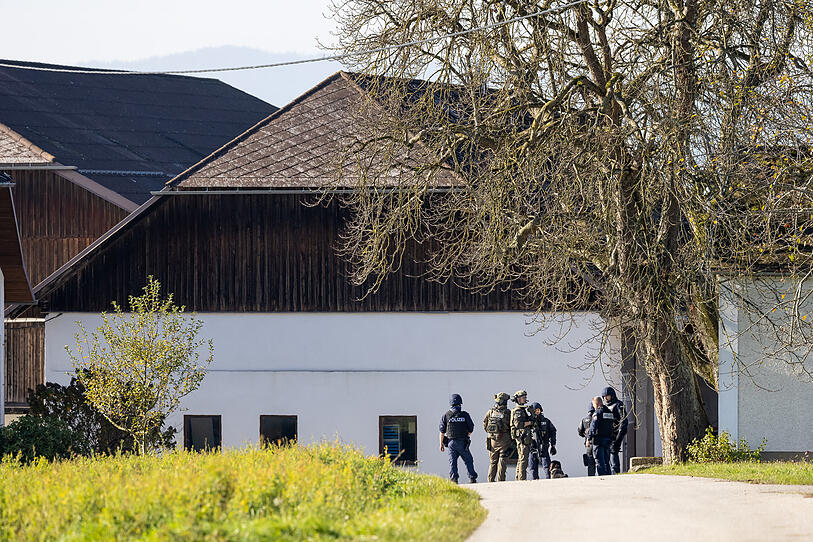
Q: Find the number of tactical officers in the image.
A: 7